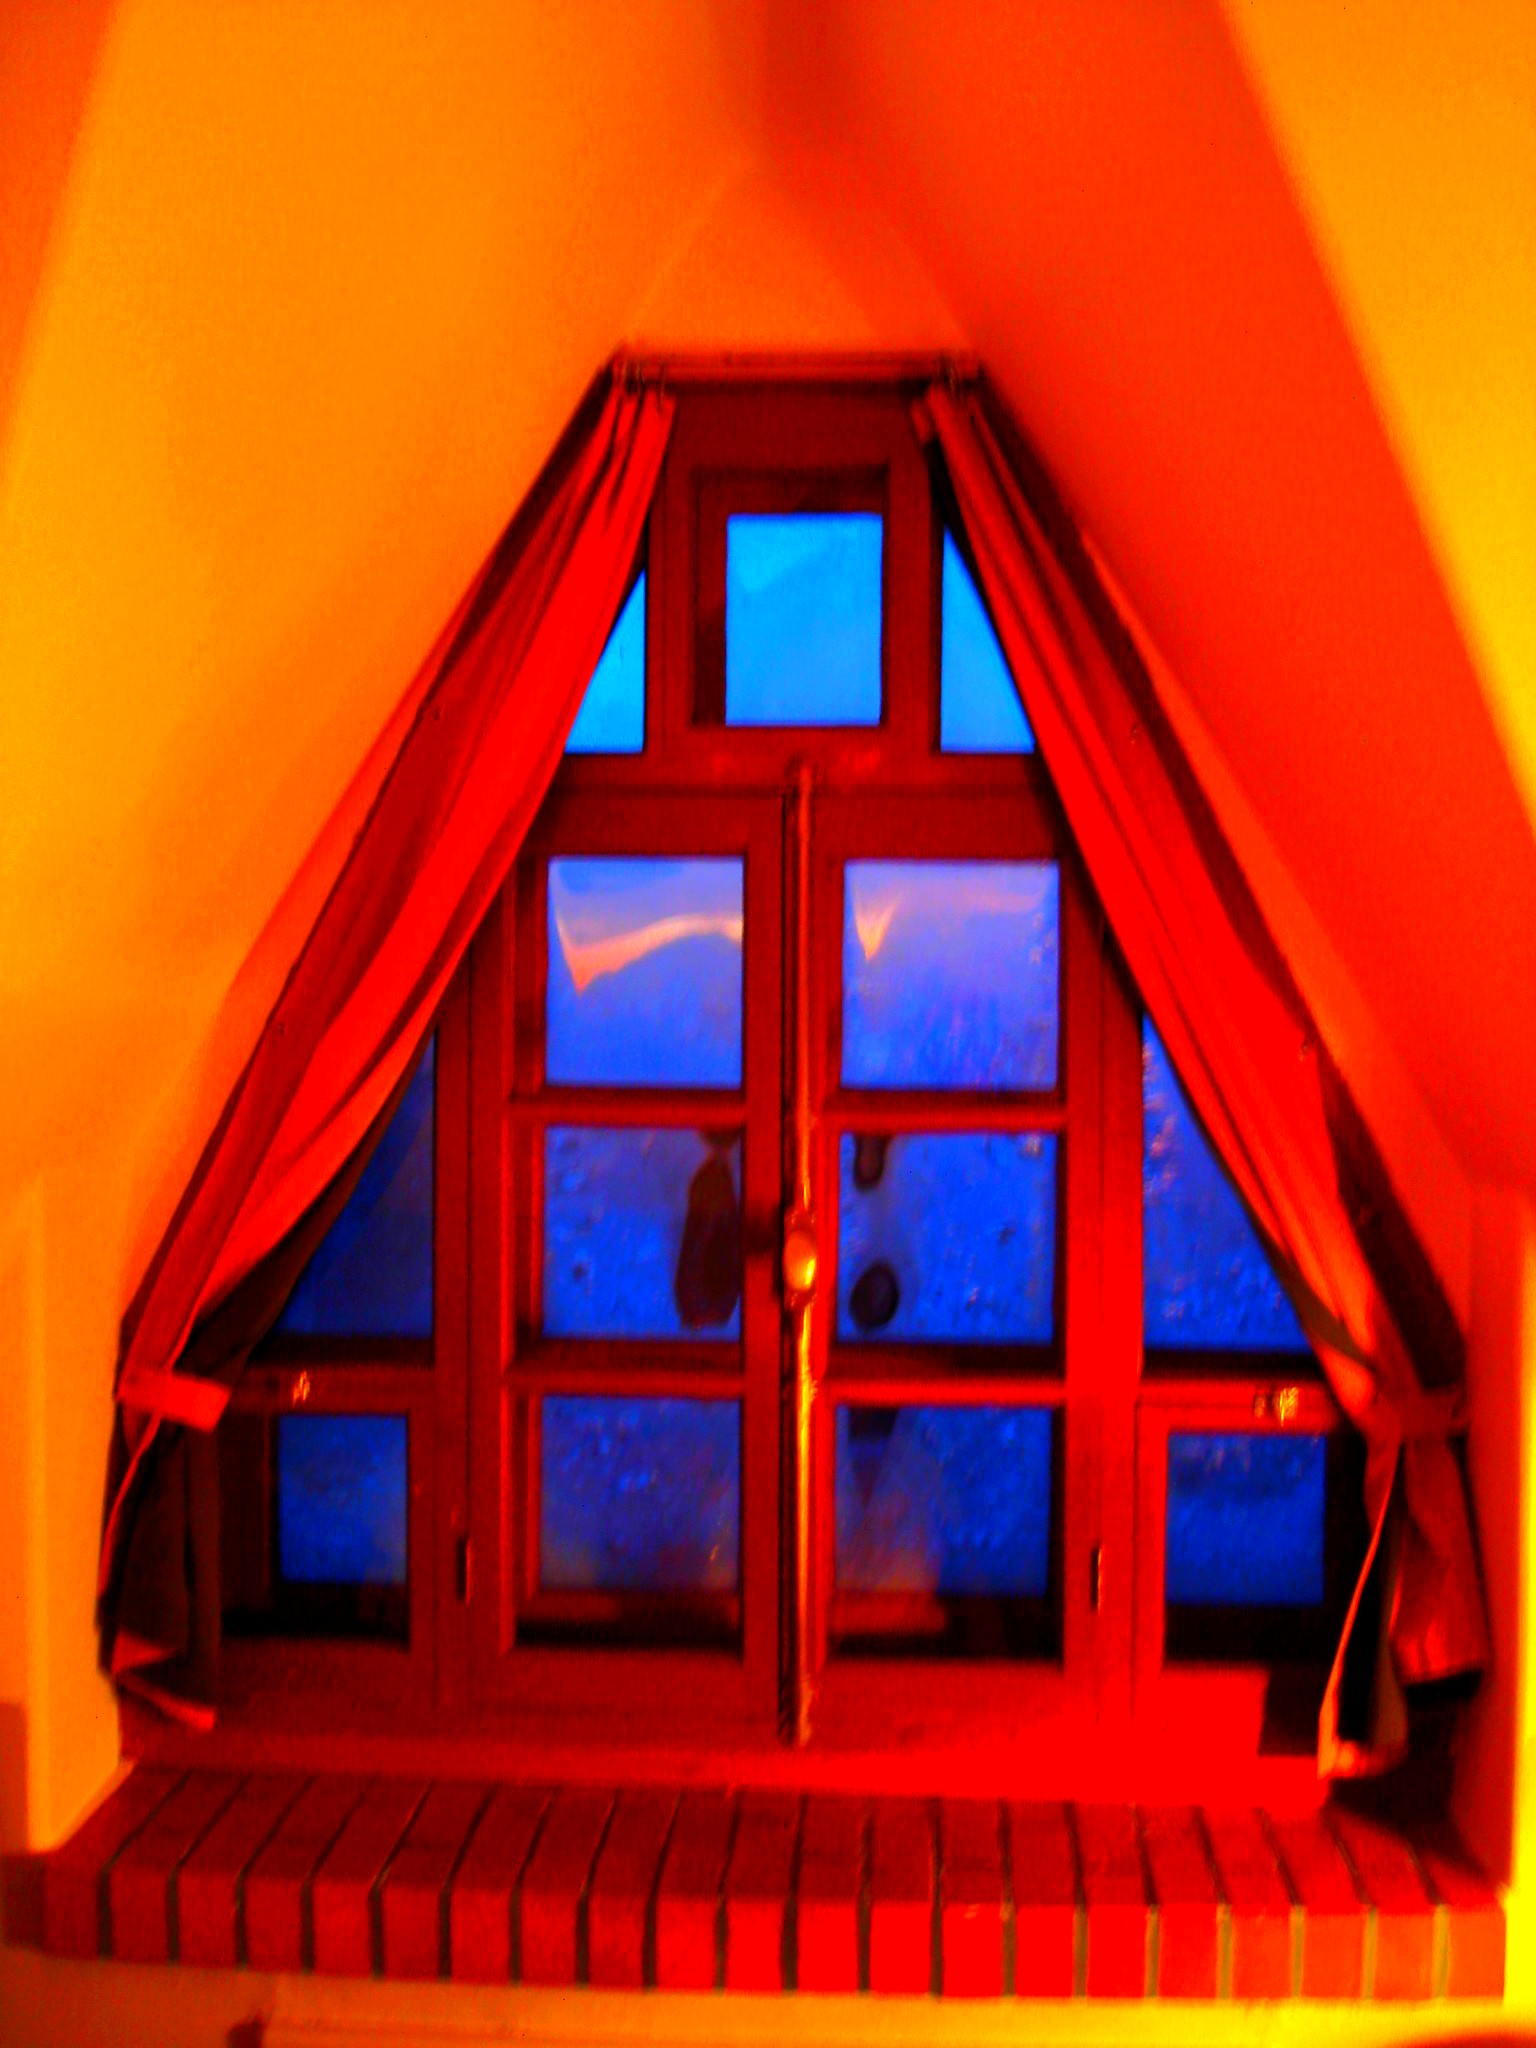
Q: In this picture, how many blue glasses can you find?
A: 13